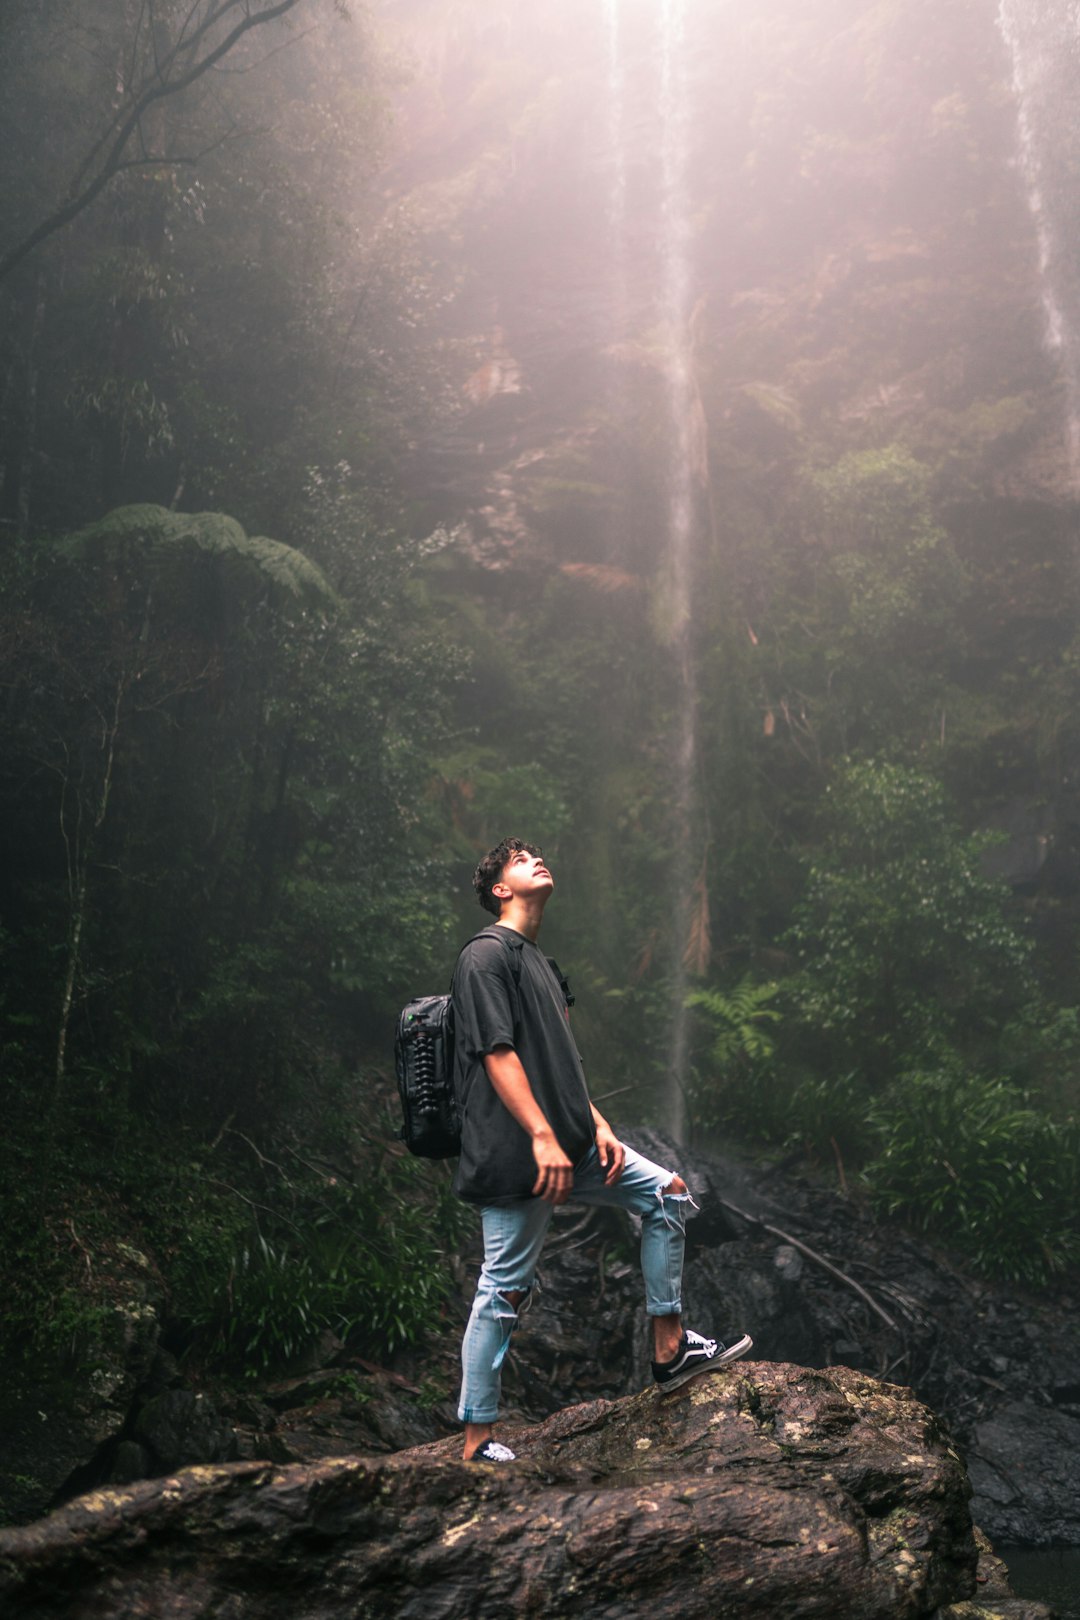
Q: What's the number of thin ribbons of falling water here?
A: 3